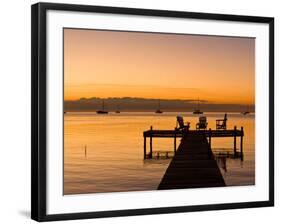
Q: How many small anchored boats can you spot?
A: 5